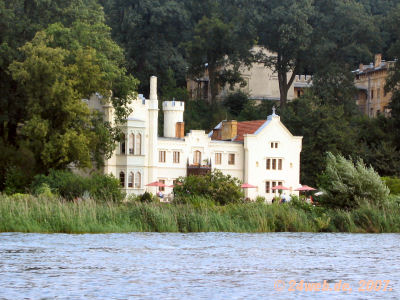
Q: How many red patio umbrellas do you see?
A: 5